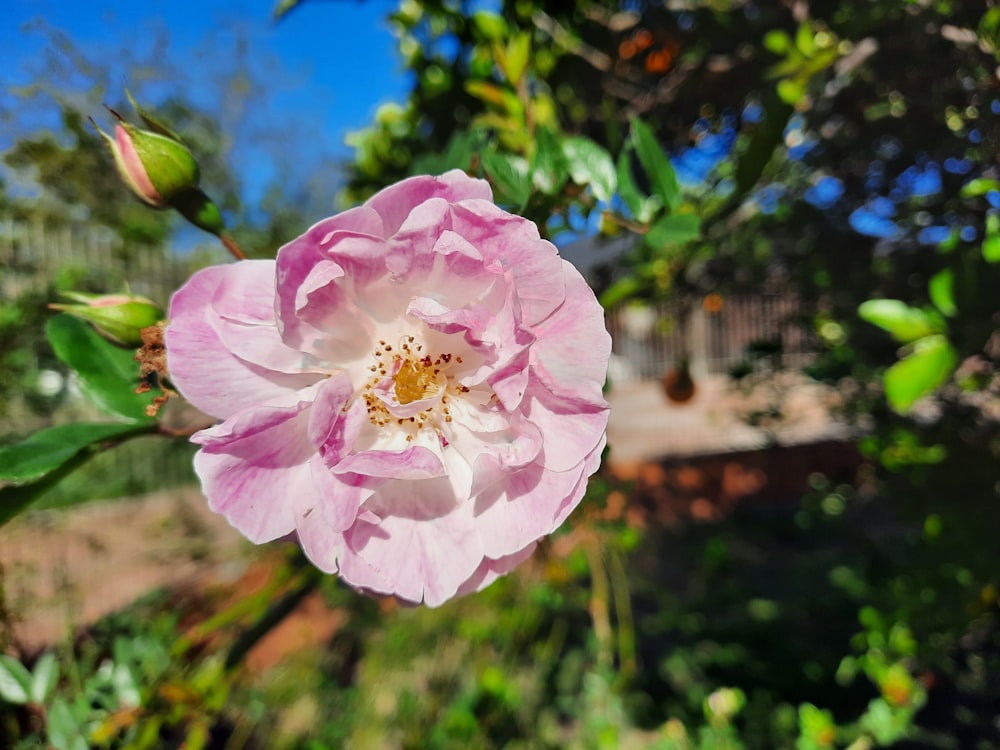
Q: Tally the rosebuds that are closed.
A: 2